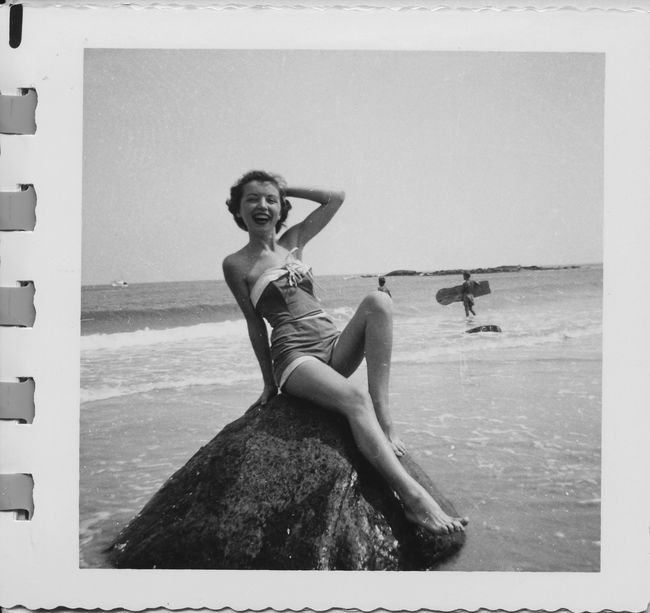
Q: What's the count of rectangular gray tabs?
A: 5